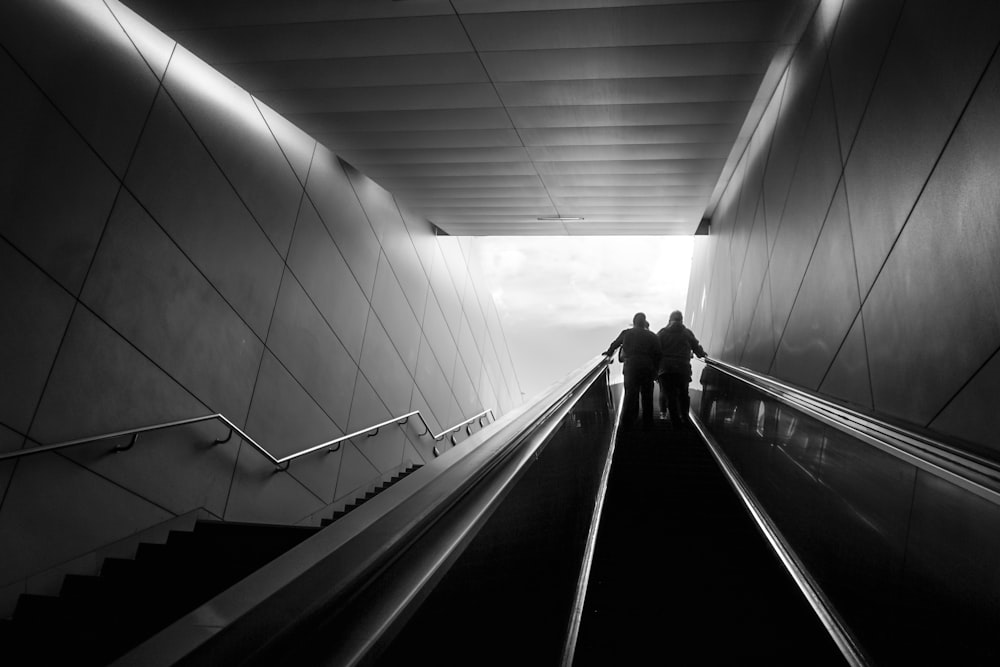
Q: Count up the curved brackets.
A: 11